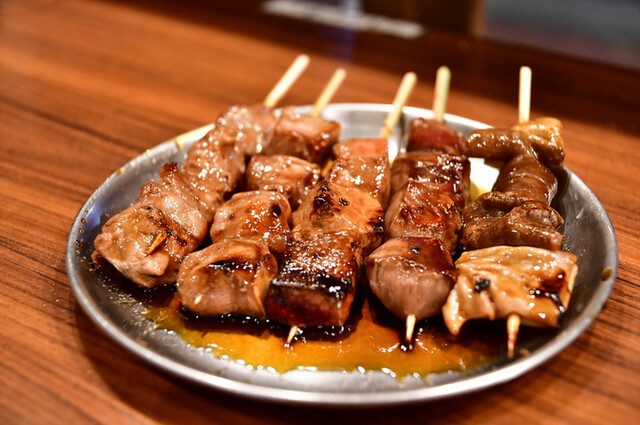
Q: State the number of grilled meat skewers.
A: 5